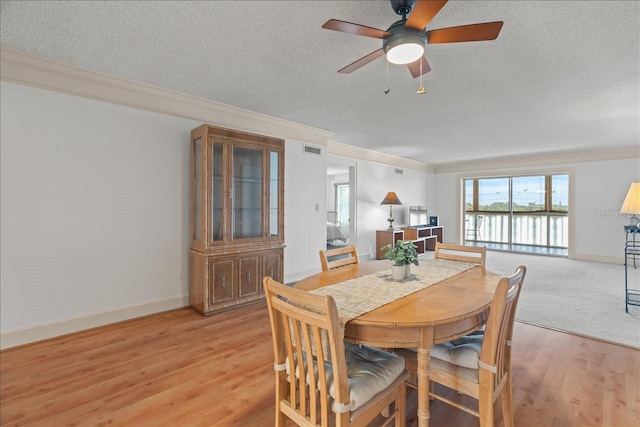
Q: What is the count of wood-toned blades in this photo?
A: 5